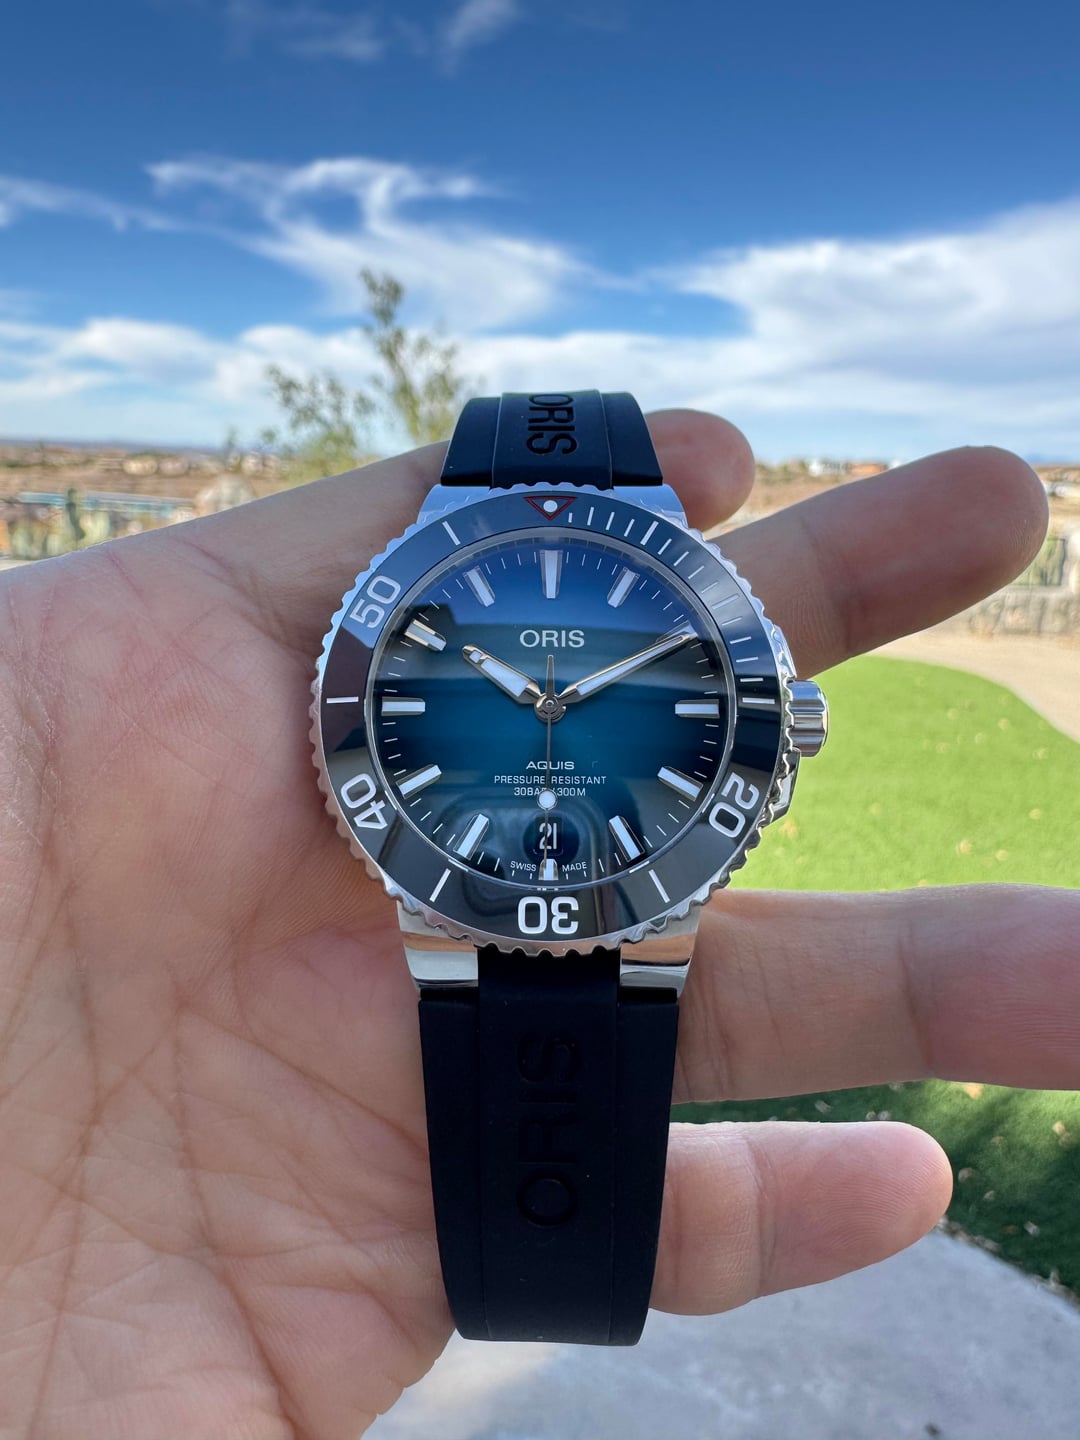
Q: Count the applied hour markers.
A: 12